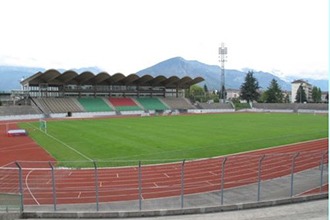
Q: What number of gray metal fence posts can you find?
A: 9